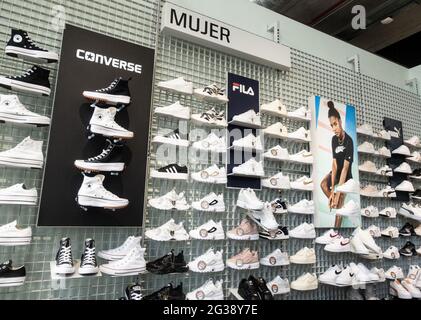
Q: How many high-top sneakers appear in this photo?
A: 12